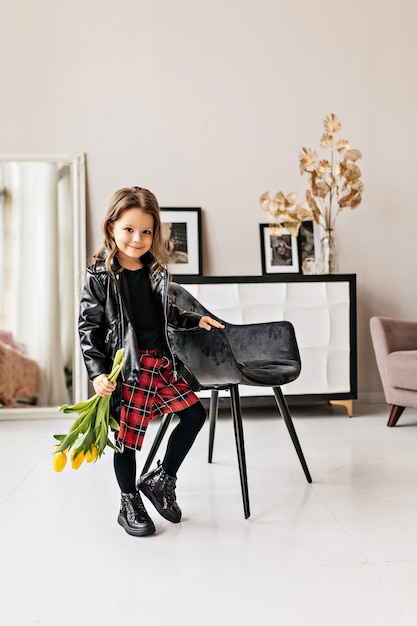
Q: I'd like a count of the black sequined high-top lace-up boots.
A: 2